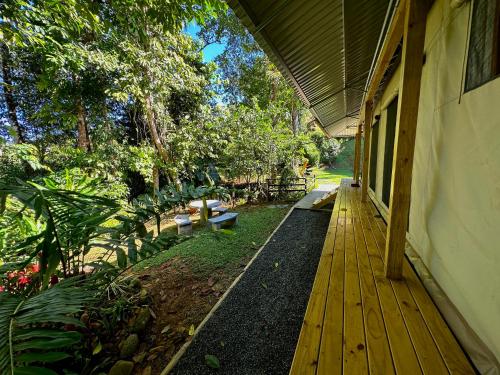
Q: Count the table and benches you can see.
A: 4